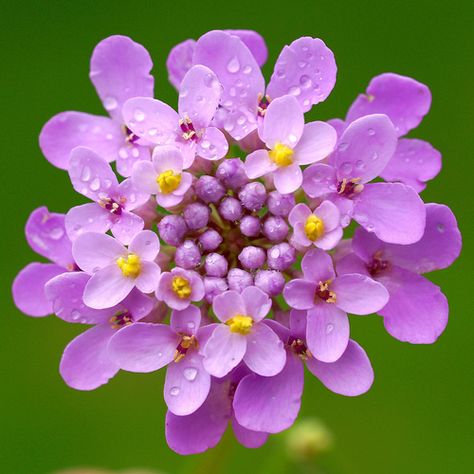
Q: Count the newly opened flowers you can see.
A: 6